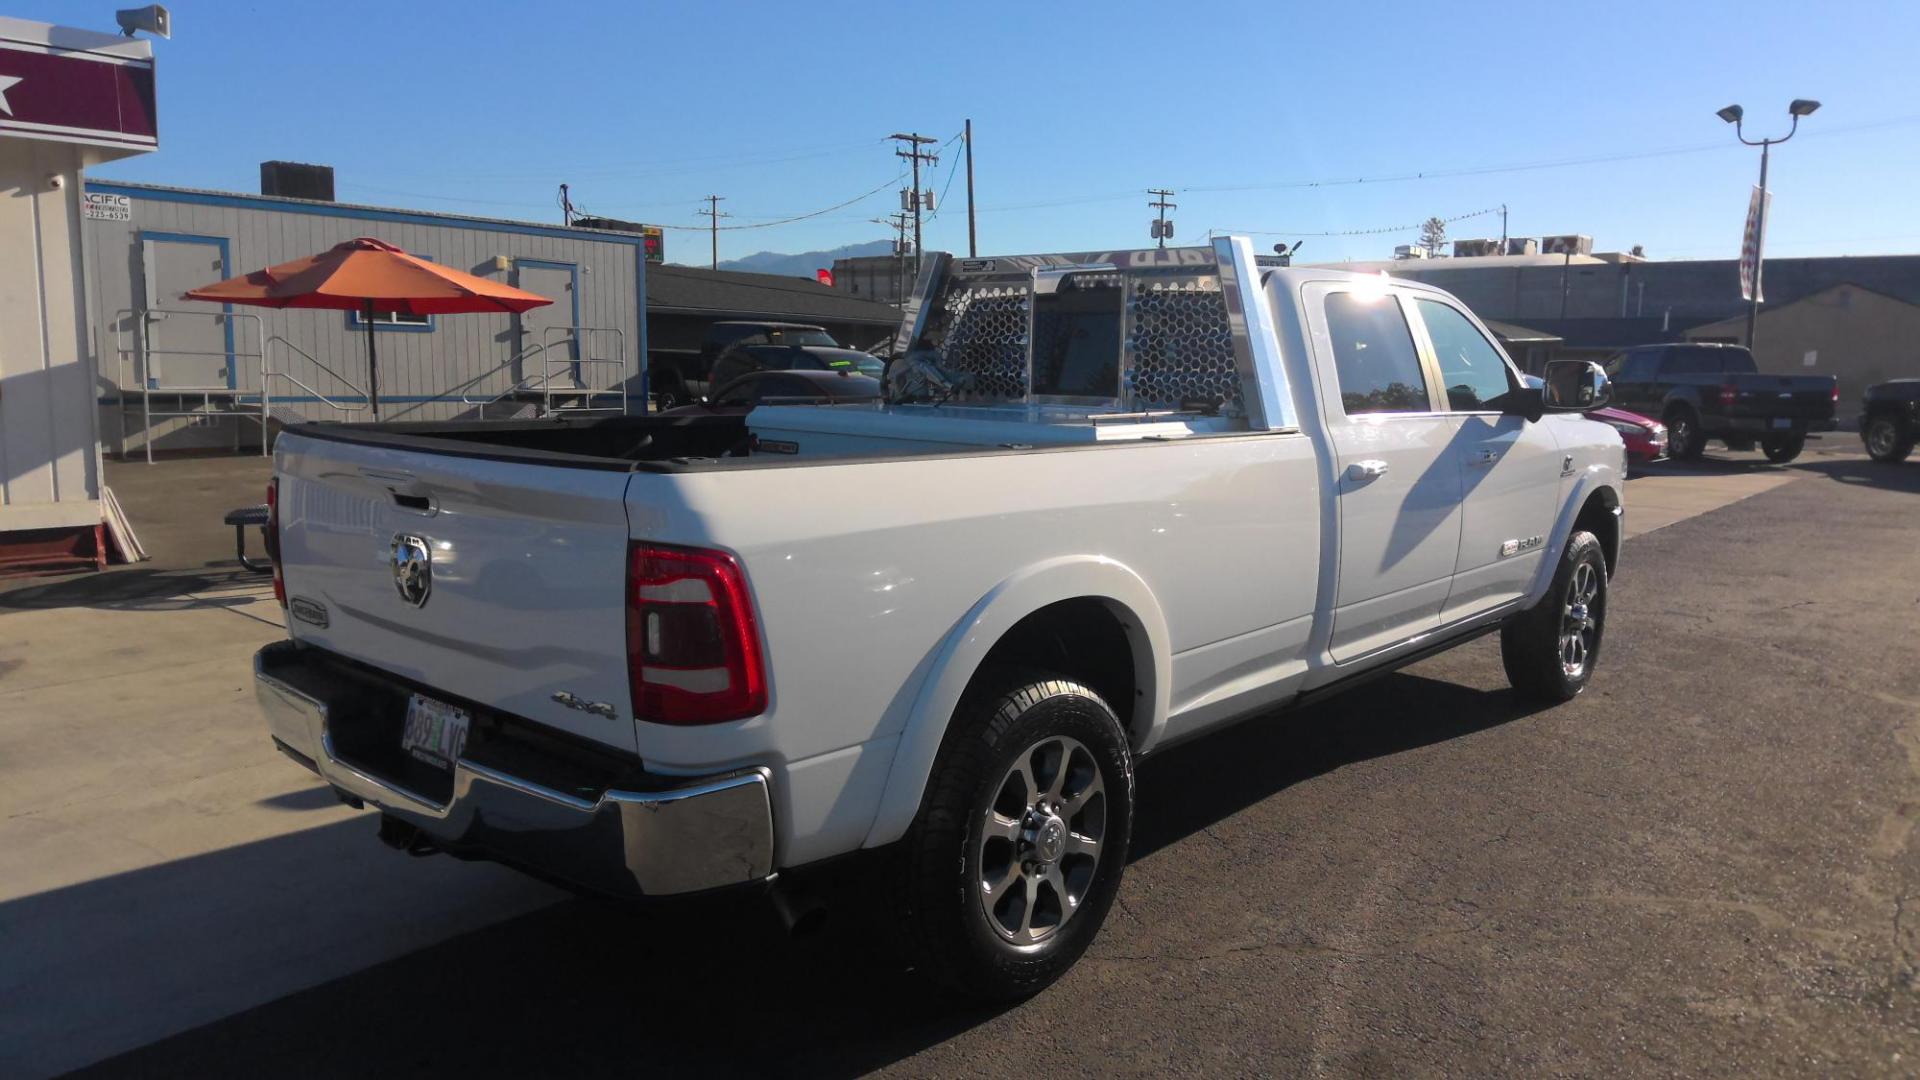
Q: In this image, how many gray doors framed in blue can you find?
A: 2